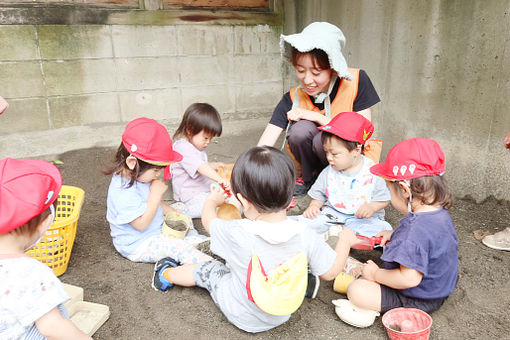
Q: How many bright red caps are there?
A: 4